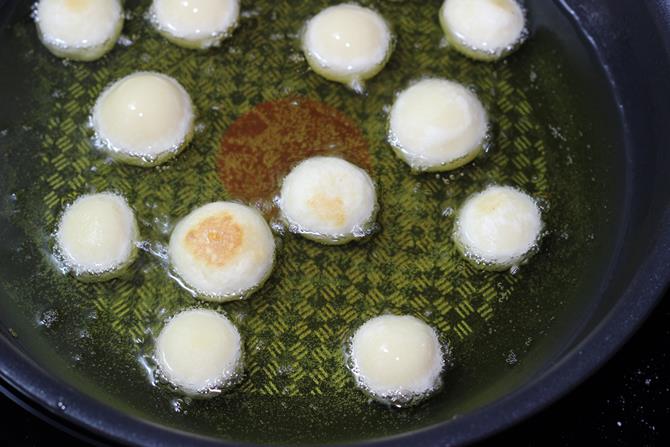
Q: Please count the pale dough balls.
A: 12